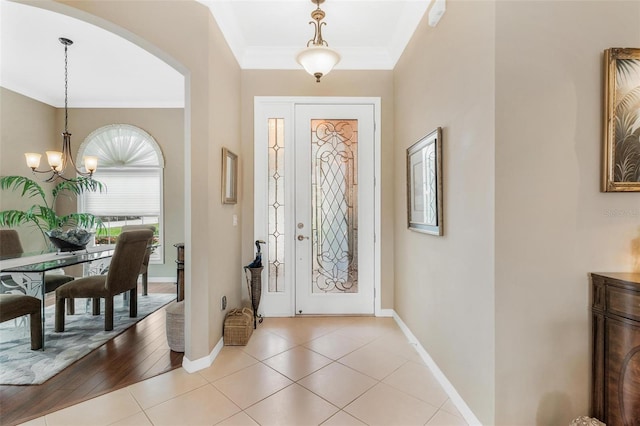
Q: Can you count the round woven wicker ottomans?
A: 1